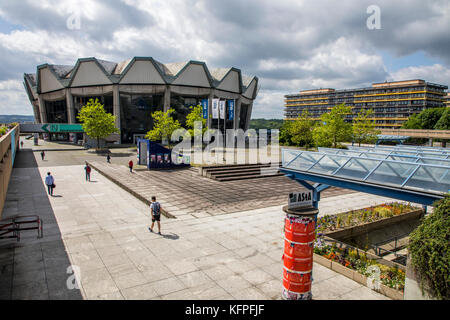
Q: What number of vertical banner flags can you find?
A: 4